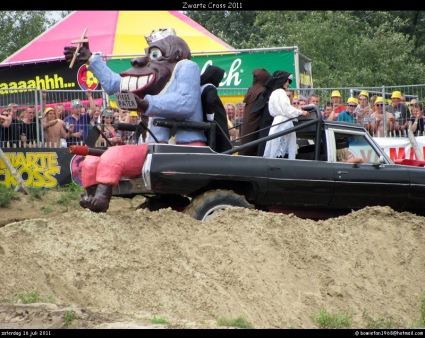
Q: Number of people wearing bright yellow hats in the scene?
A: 7